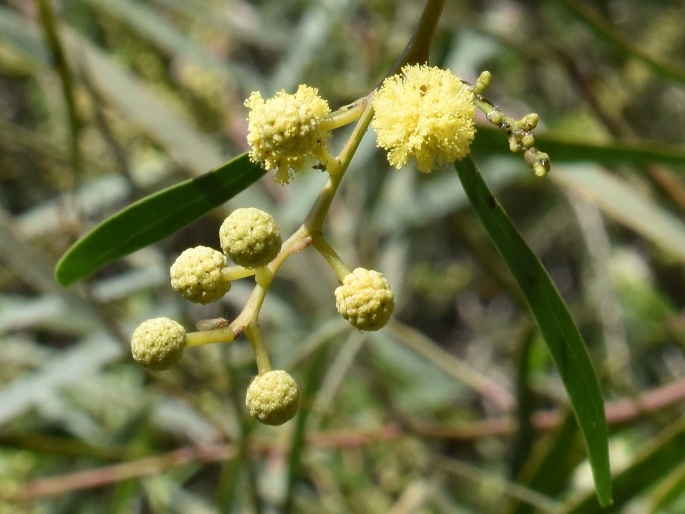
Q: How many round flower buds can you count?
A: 5